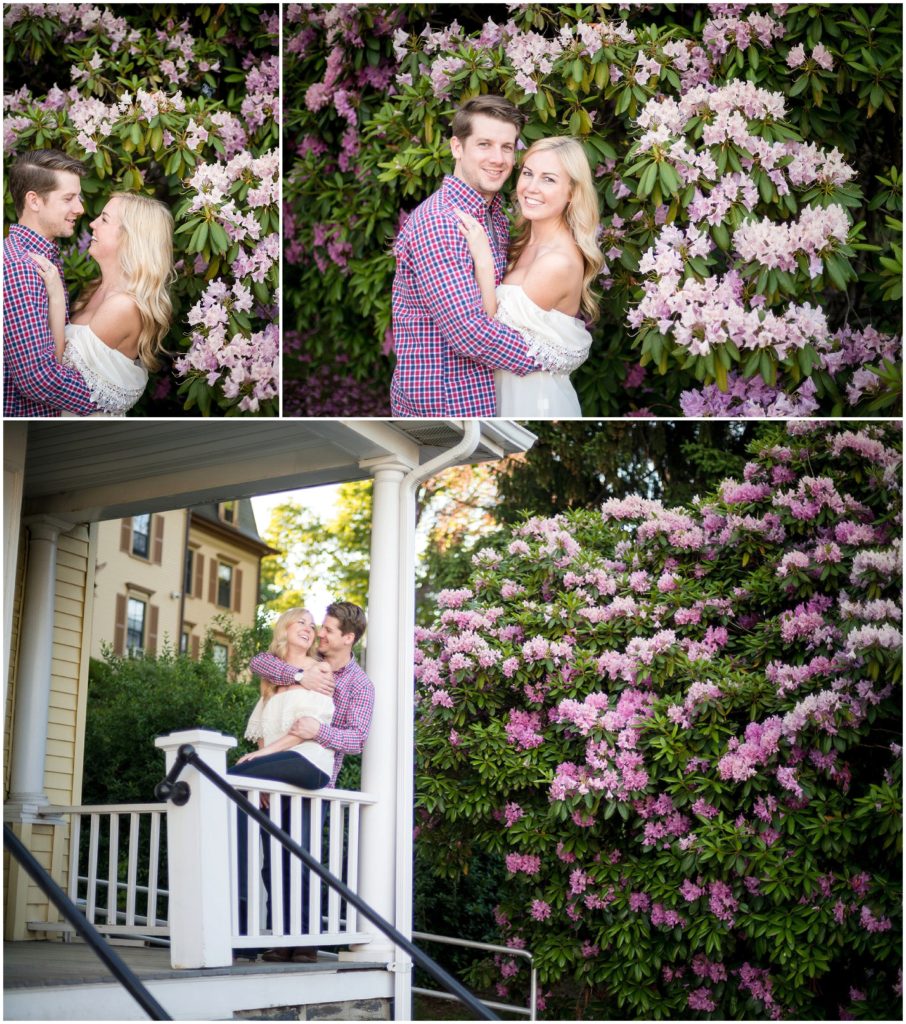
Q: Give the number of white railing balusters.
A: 12